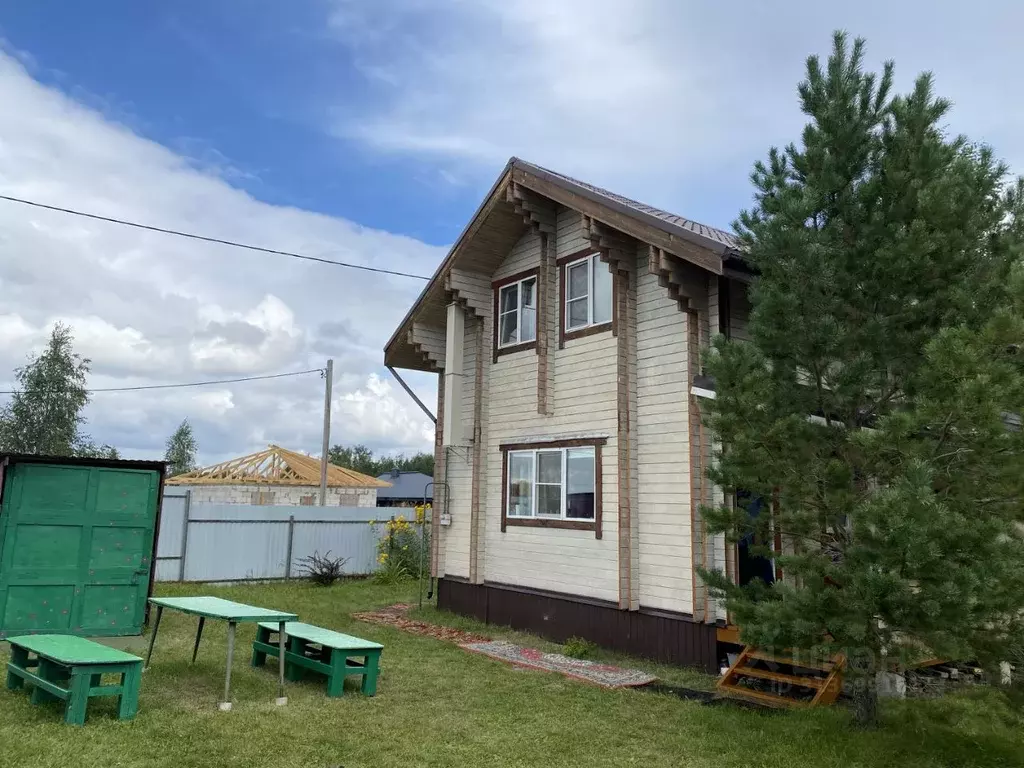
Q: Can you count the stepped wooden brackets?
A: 5